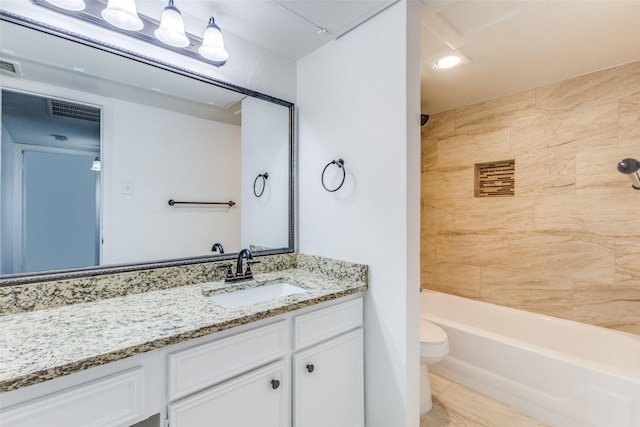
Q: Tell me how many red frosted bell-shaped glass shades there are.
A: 0